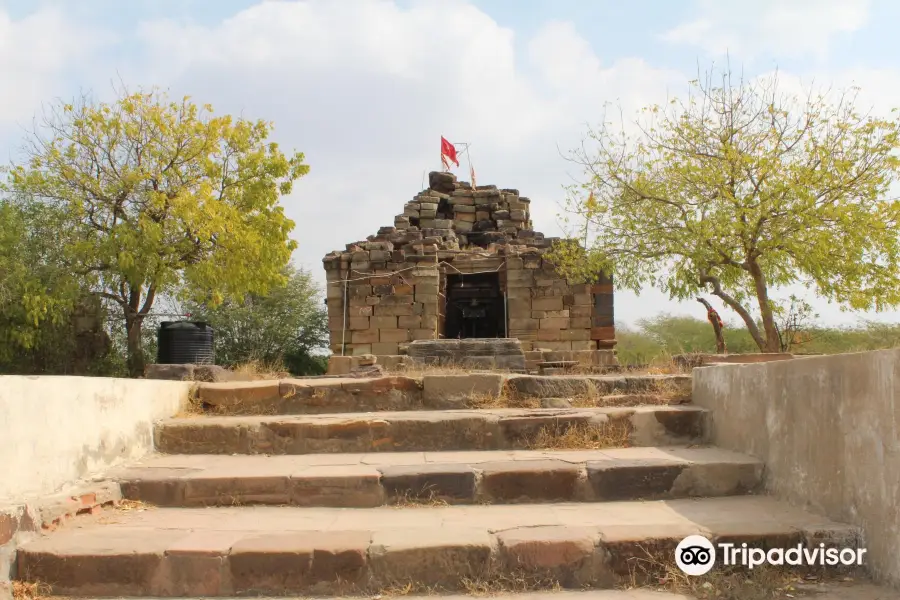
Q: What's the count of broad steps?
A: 4